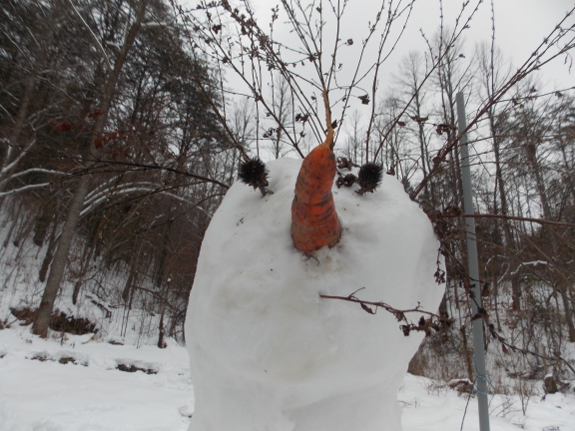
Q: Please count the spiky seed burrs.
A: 2